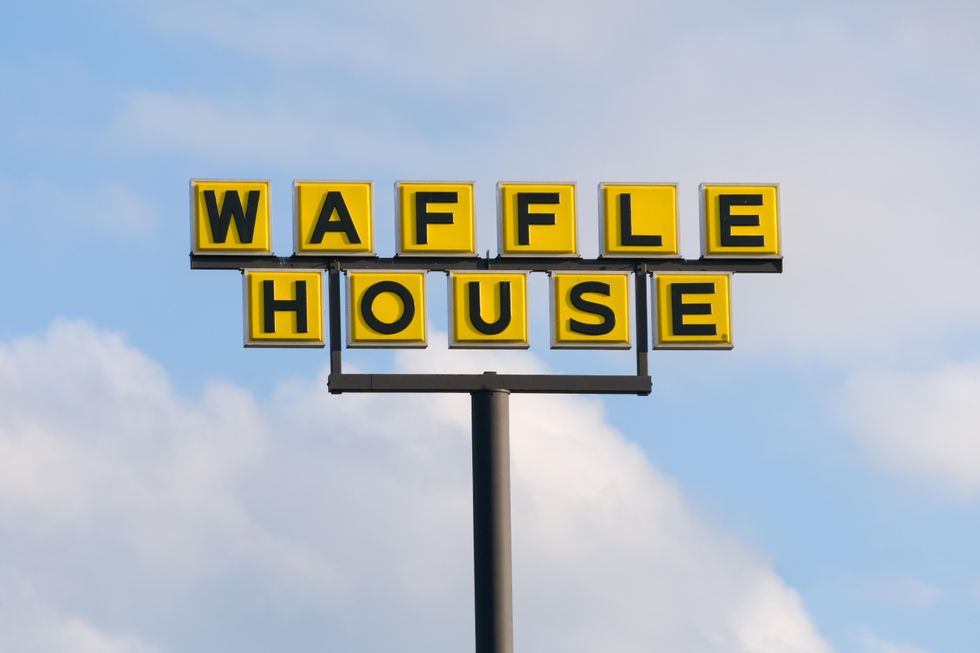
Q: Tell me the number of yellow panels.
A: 11